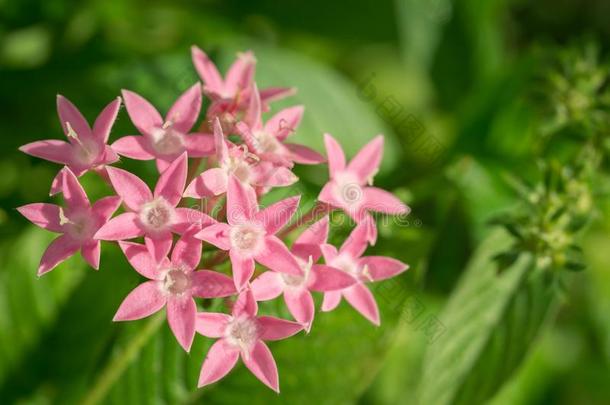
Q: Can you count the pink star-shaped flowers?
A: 13